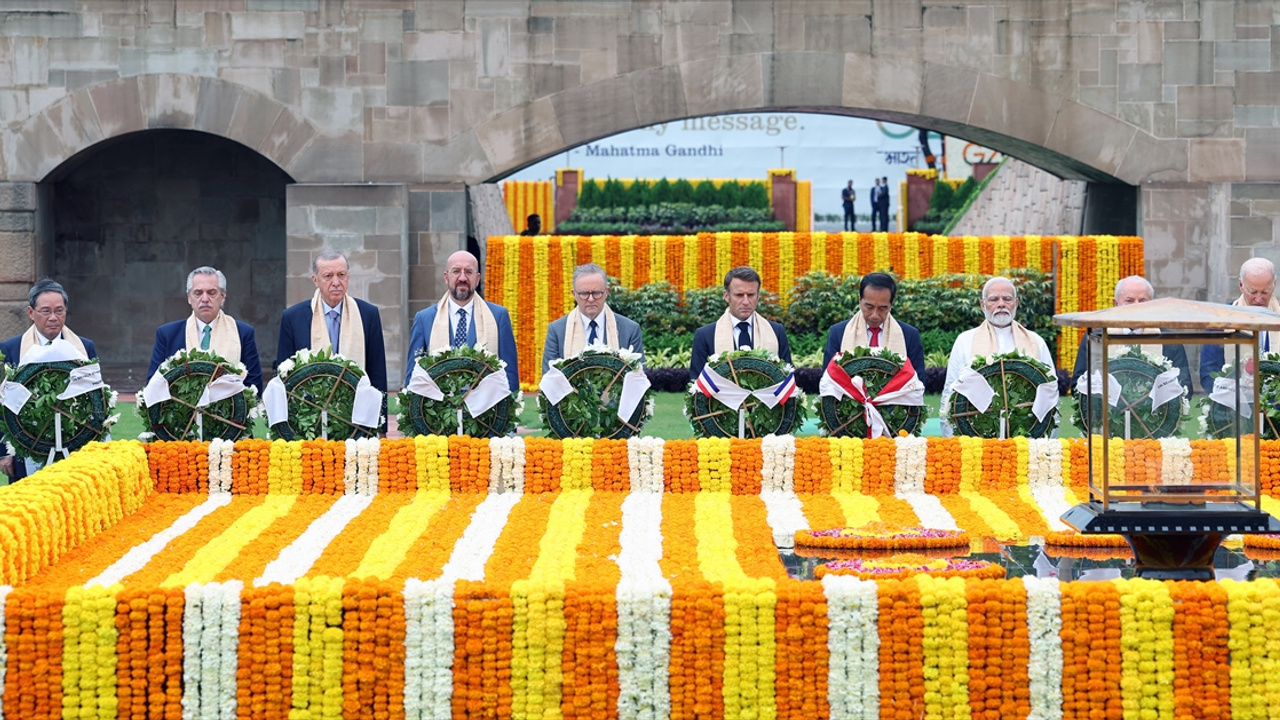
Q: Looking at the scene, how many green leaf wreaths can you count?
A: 10